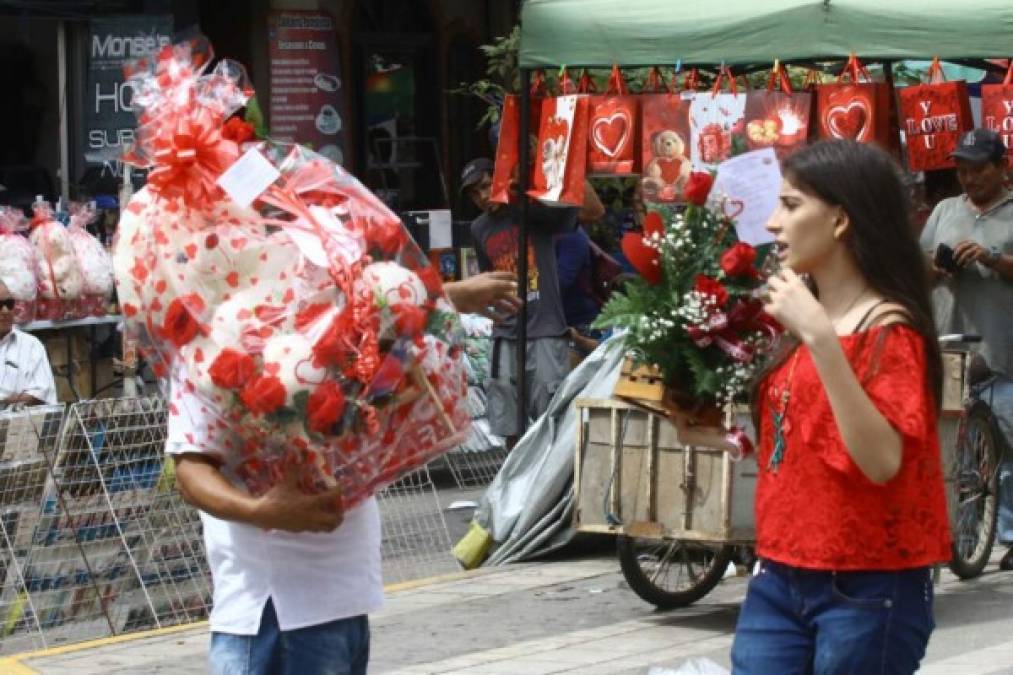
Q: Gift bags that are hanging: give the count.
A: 9